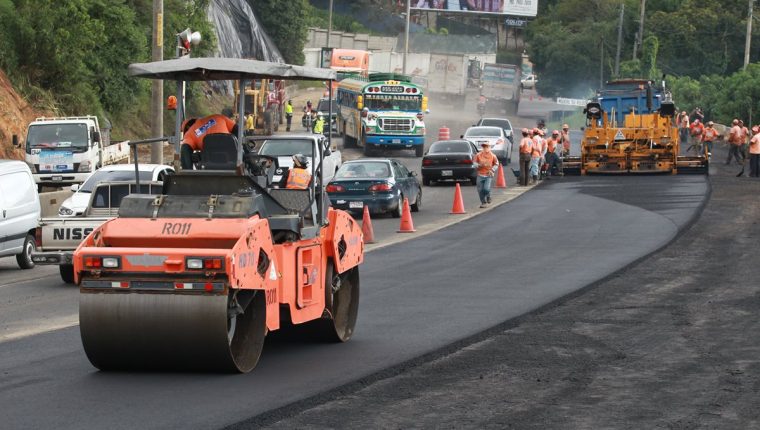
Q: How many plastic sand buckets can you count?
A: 1